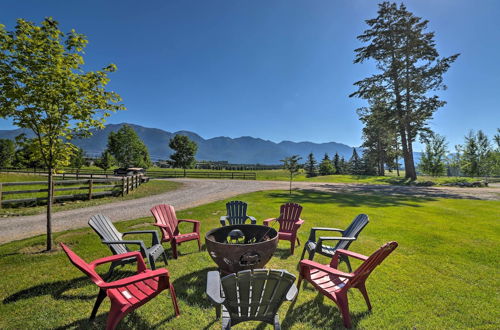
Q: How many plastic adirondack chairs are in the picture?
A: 8